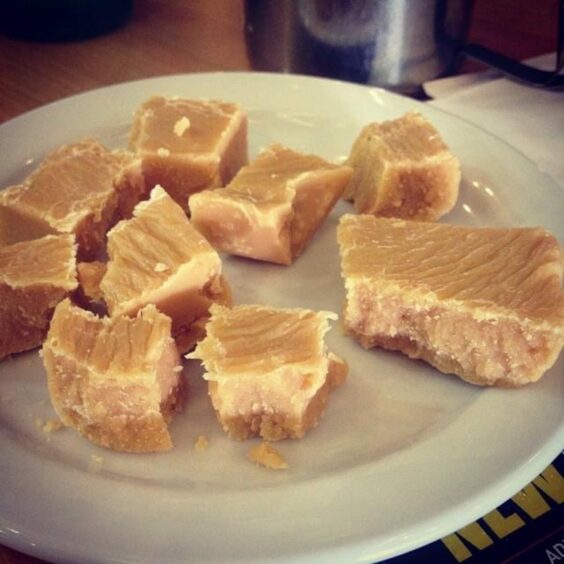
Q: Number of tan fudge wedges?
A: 9